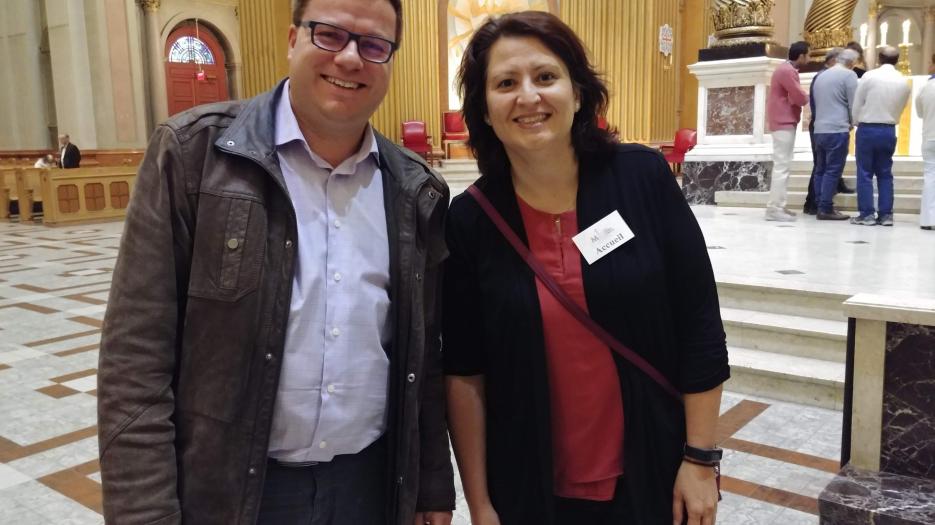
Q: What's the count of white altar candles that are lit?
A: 3